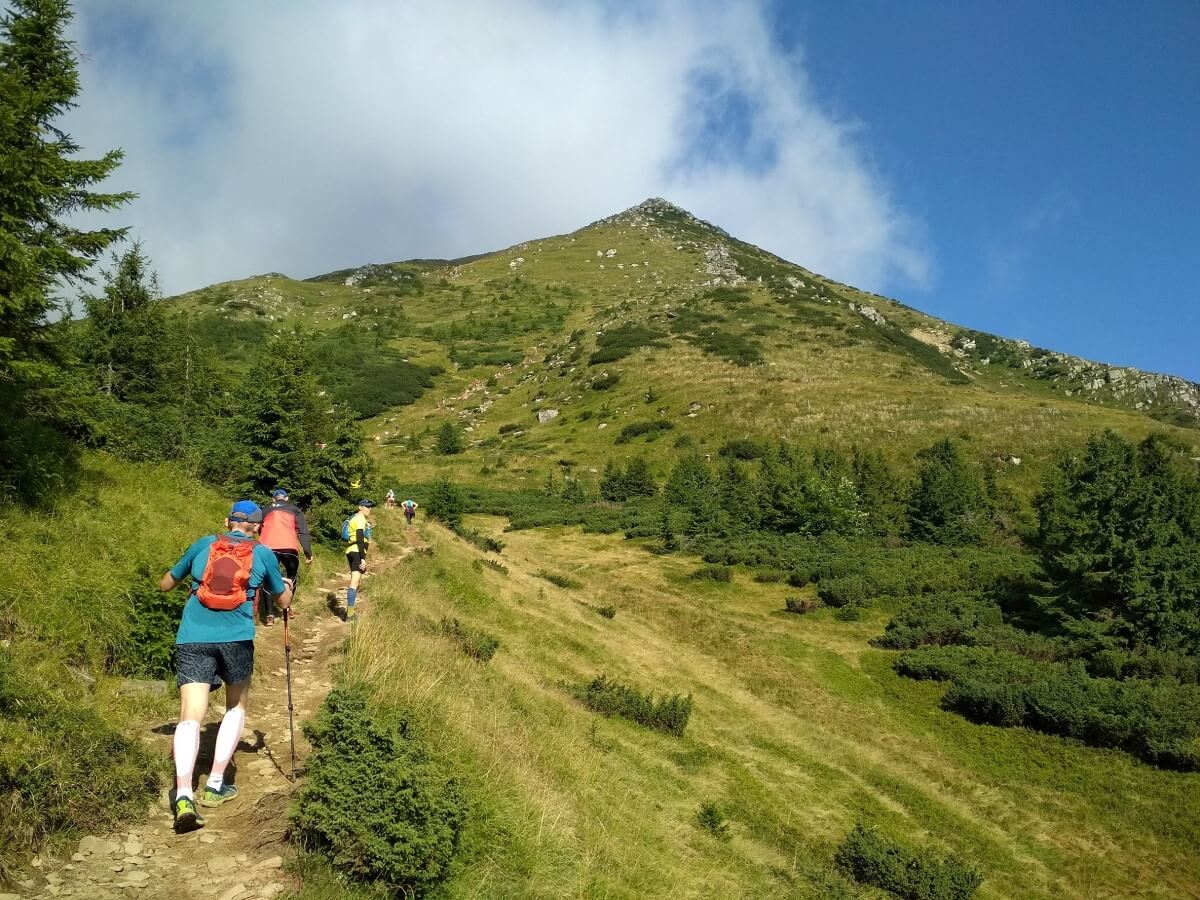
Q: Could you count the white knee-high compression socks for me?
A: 2